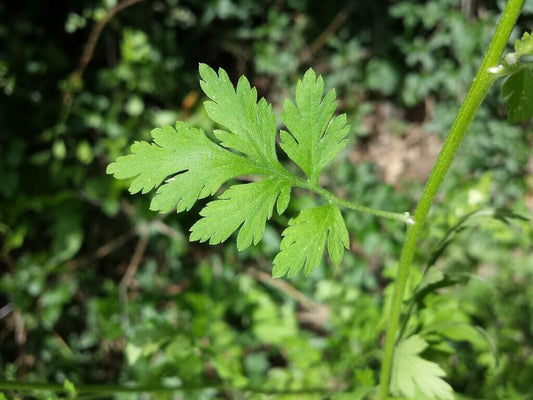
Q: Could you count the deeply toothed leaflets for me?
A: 5